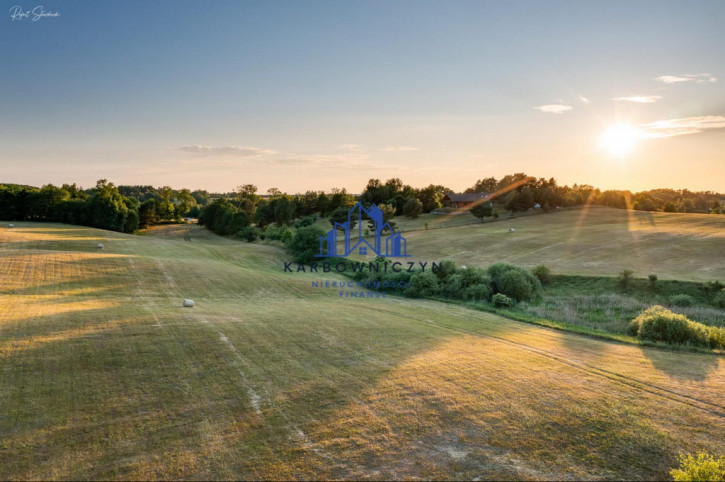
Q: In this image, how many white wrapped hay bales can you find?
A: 4